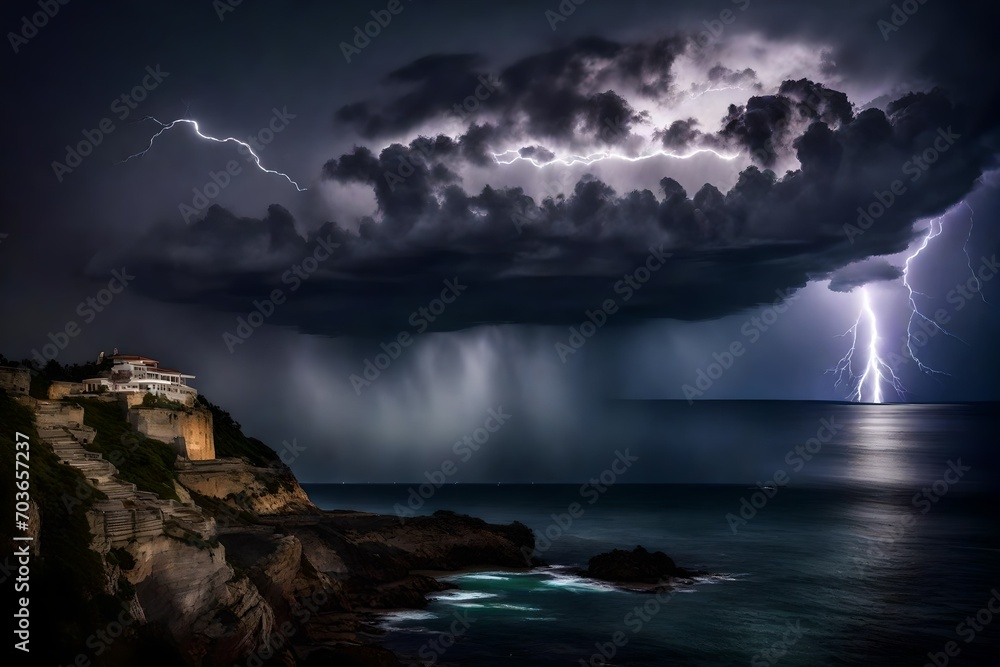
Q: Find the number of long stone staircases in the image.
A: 1